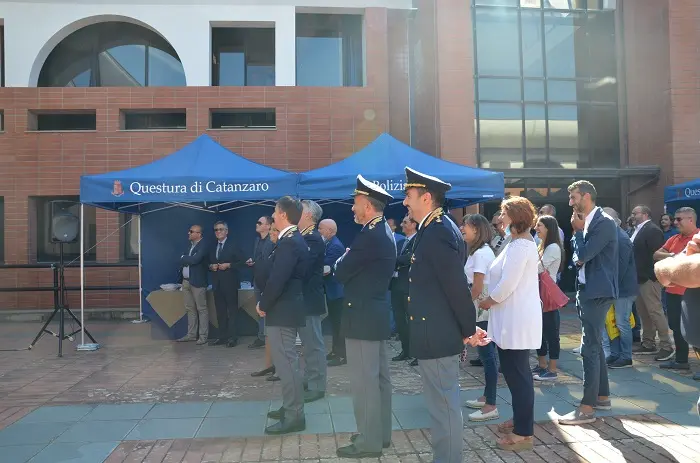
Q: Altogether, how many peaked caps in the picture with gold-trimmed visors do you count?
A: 2